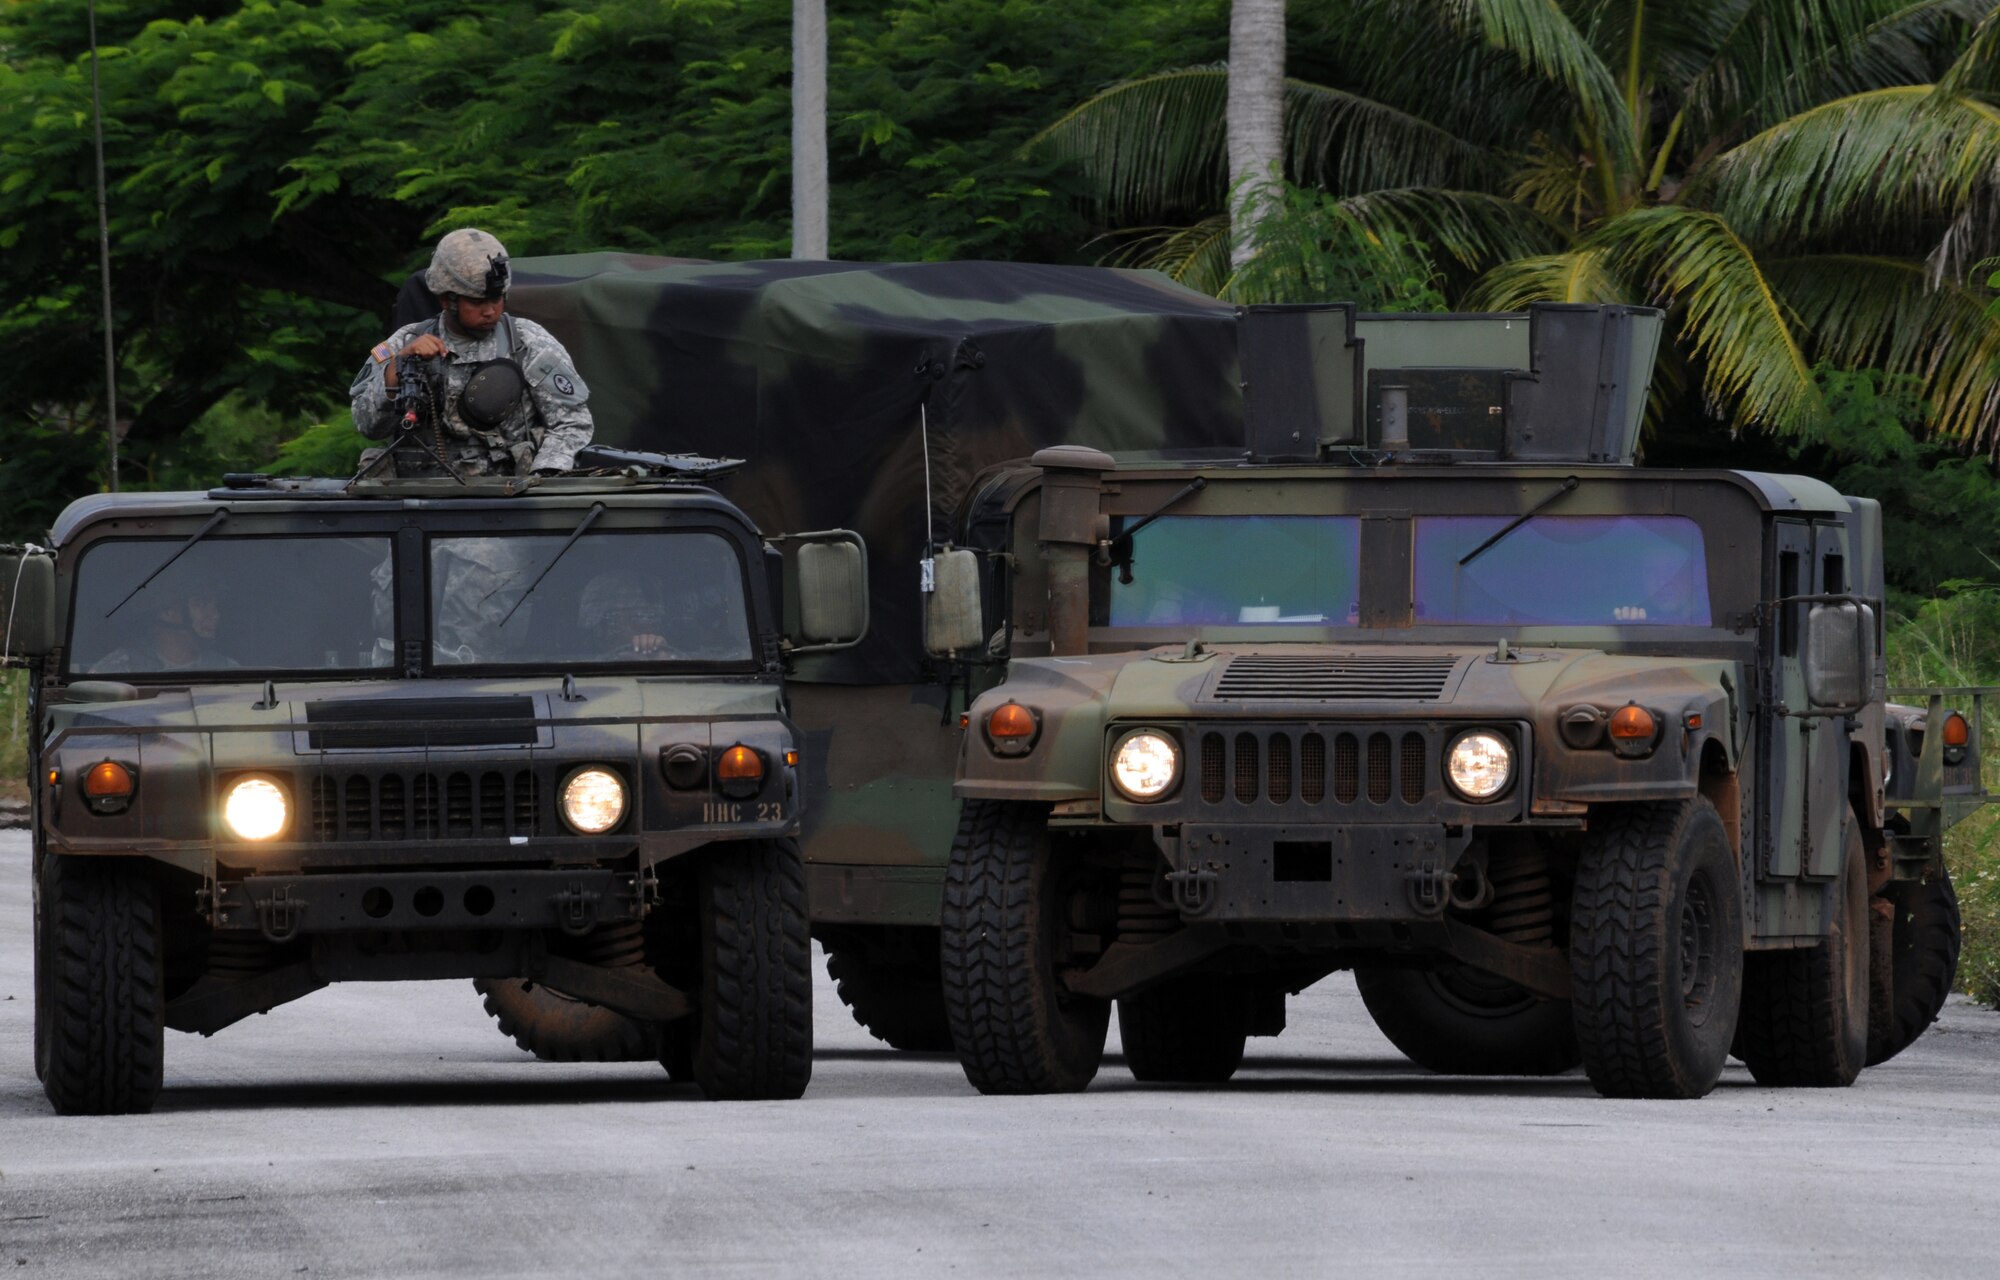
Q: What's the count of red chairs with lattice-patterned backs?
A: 0